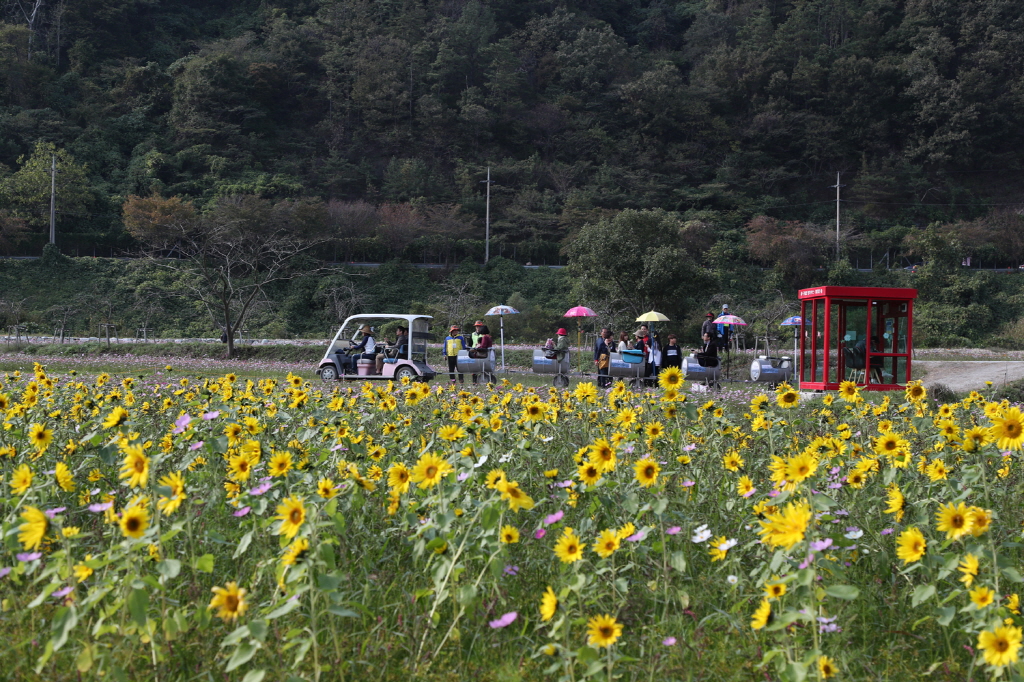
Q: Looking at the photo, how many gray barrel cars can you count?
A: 5